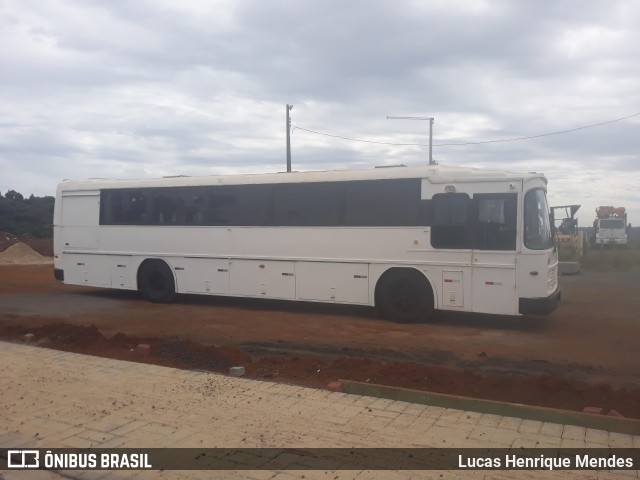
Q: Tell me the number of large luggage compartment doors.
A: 3